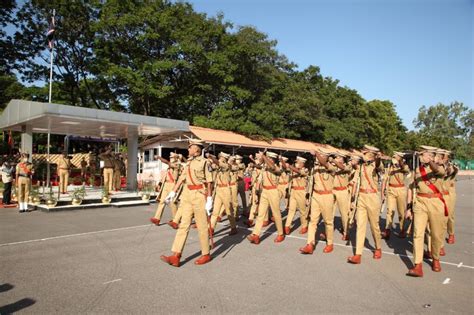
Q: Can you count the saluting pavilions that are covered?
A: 1